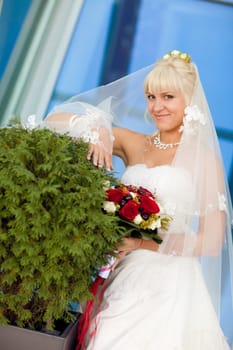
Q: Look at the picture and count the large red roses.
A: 3